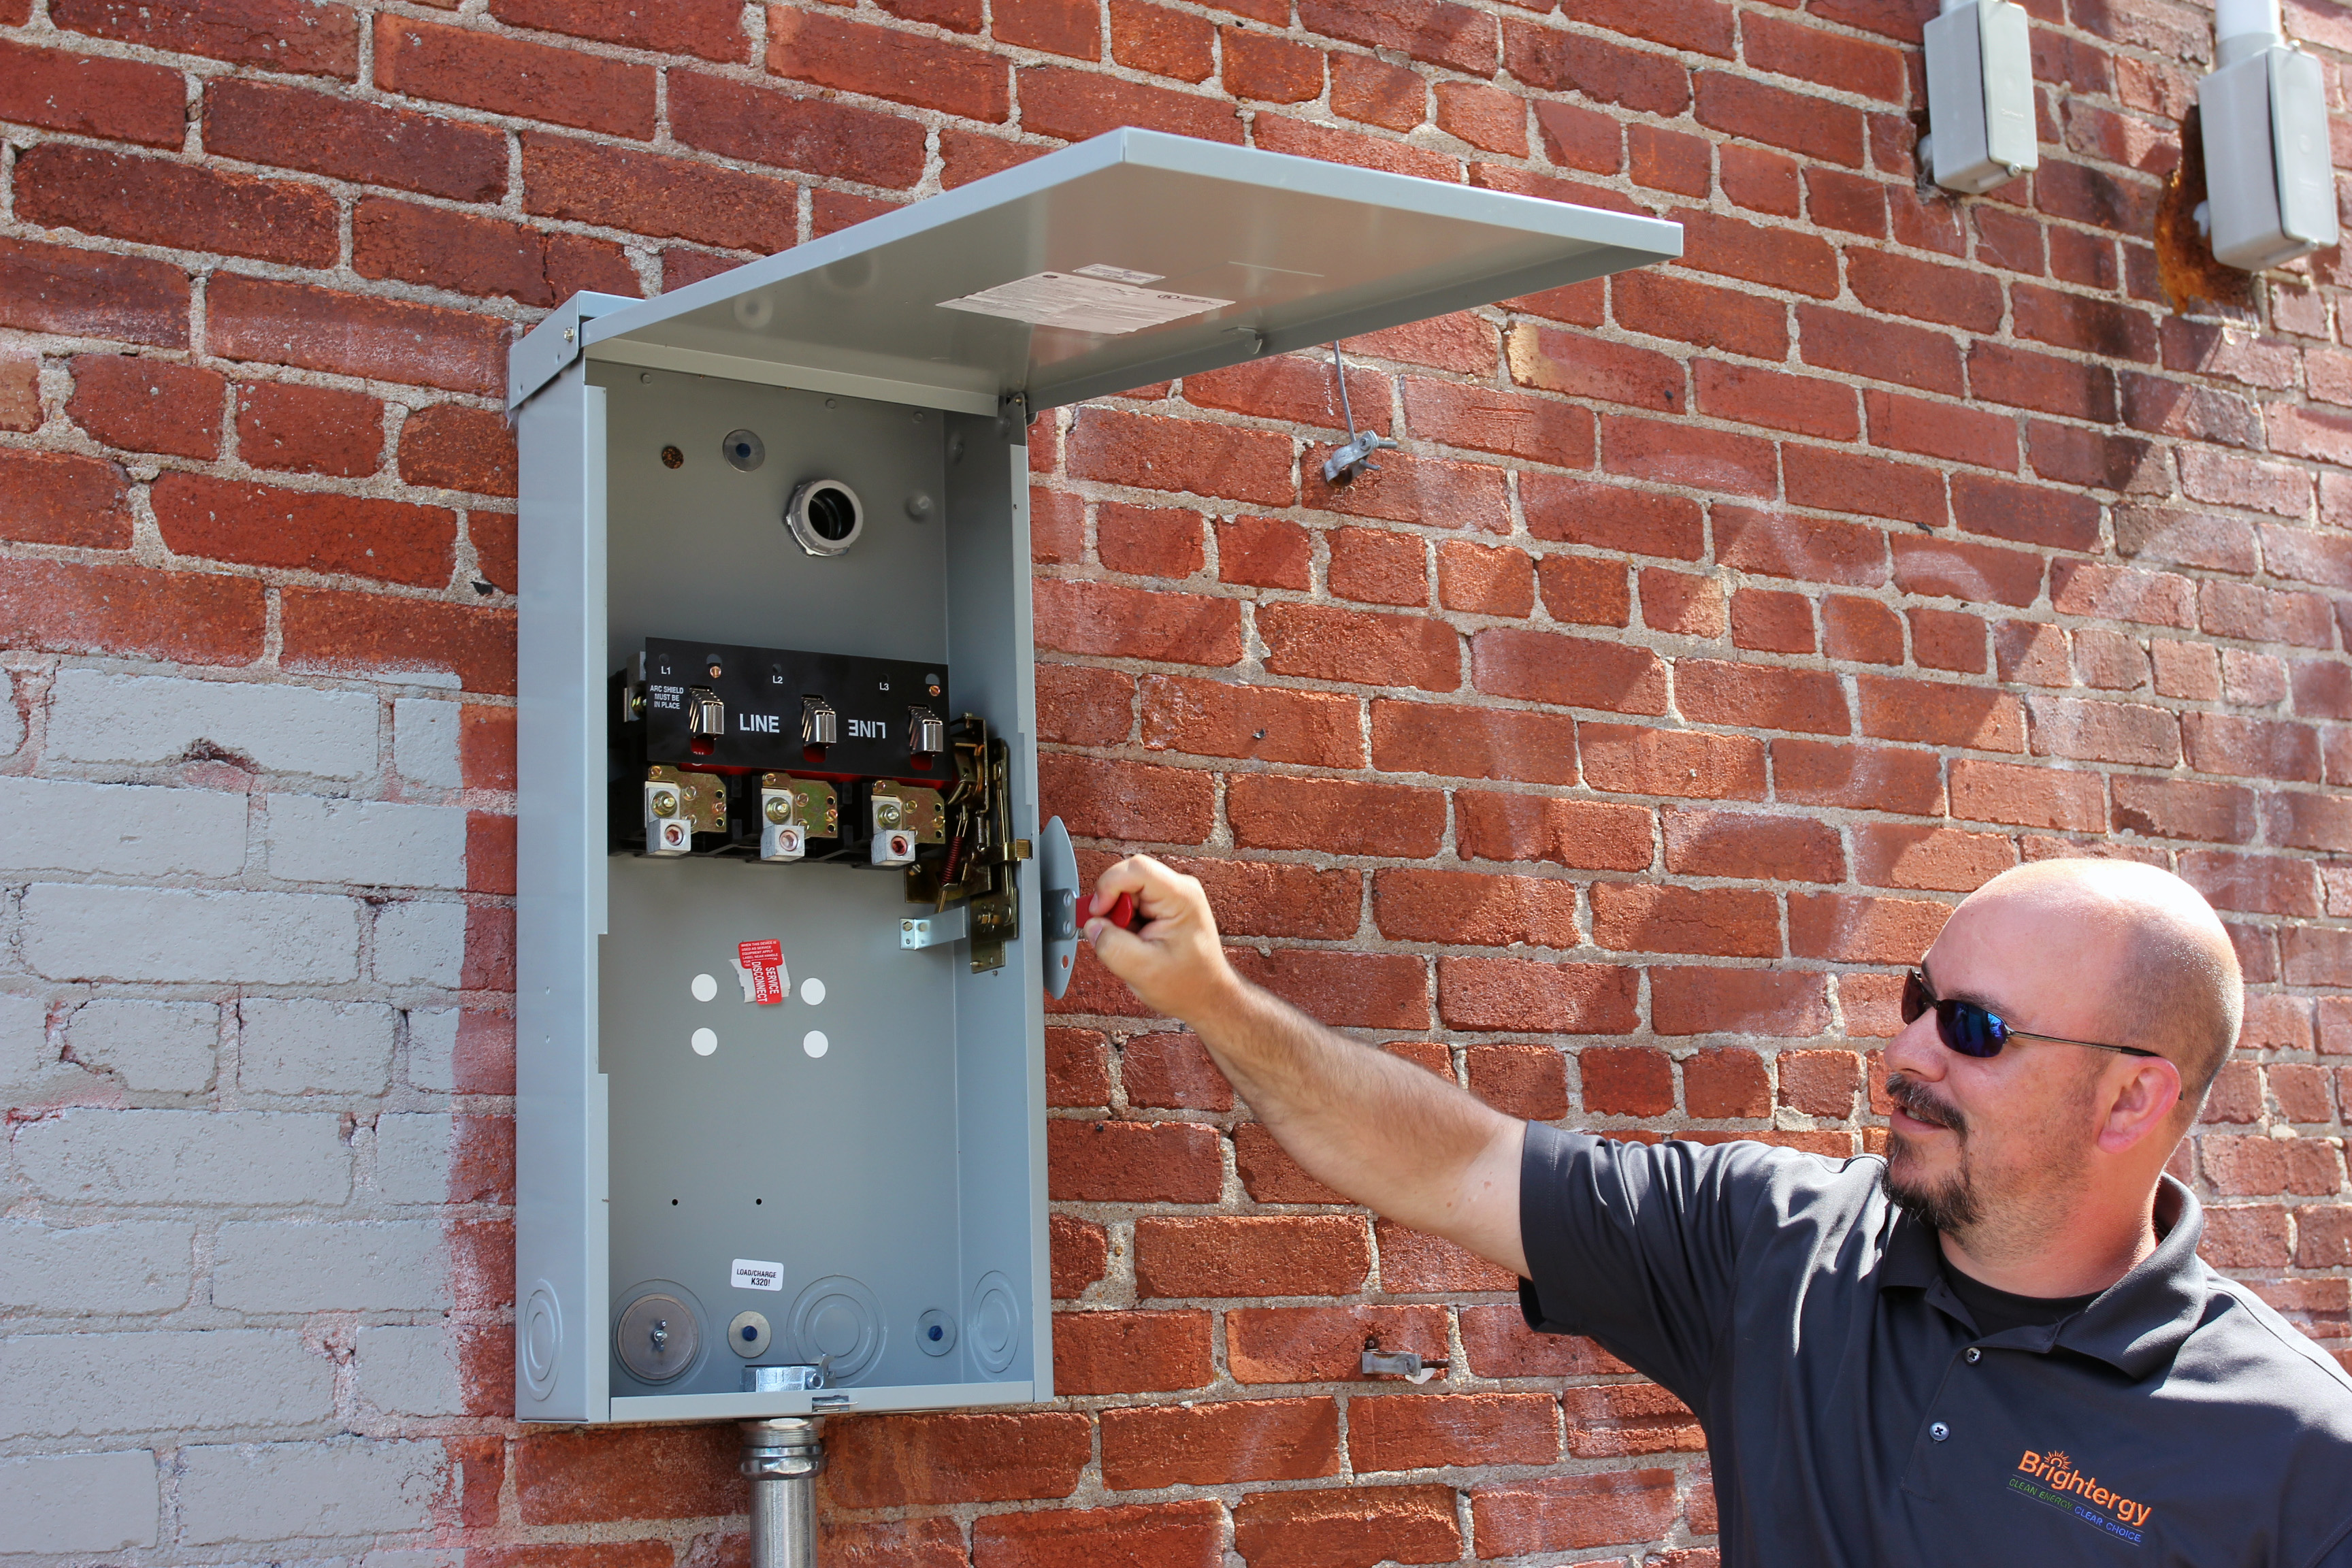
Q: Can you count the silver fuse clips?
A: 3